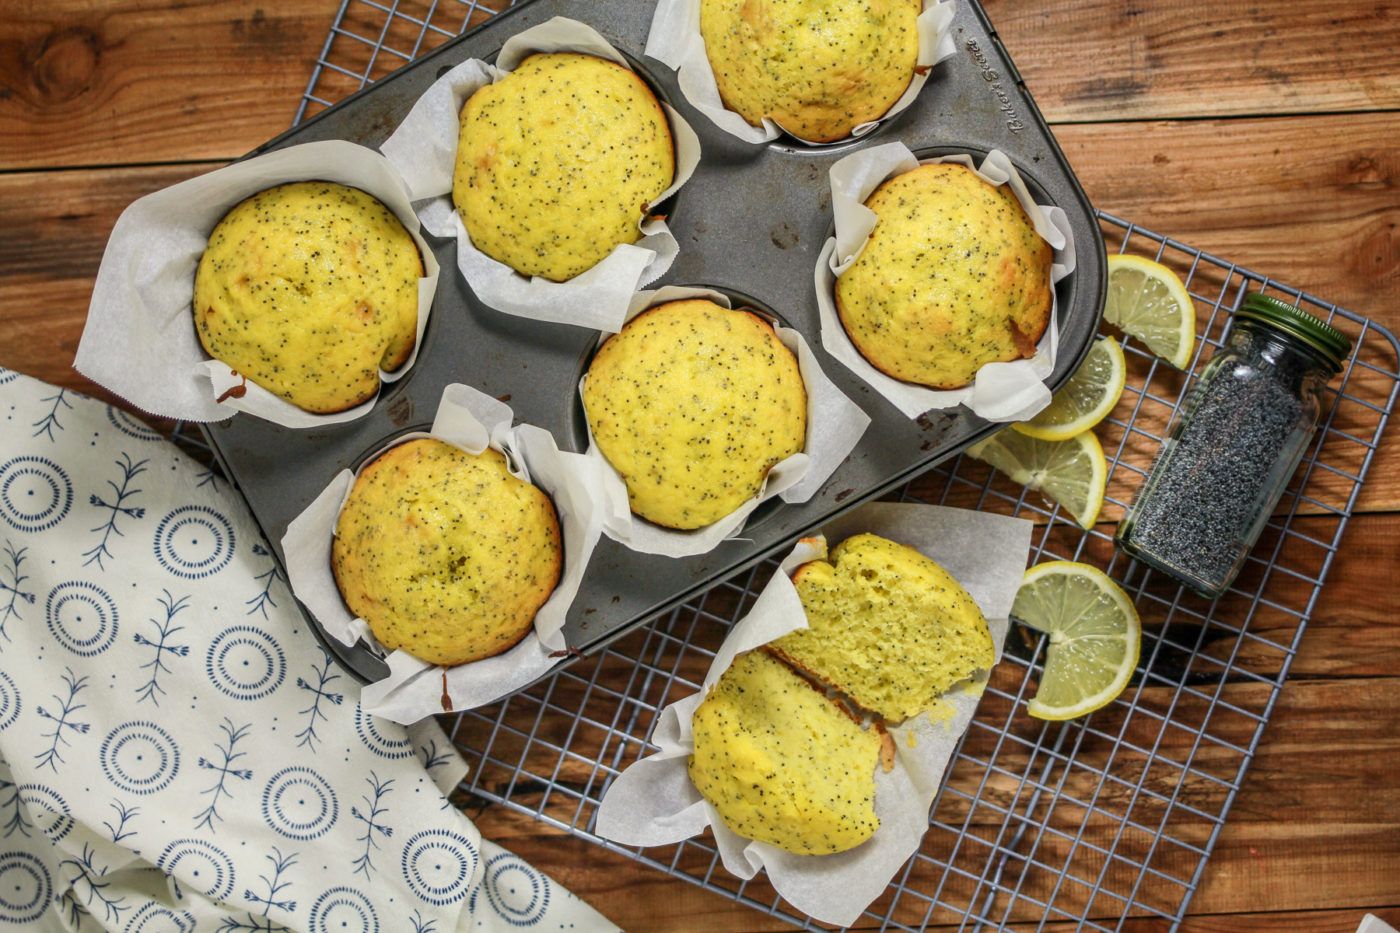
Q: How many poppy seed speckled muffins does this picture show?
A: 7